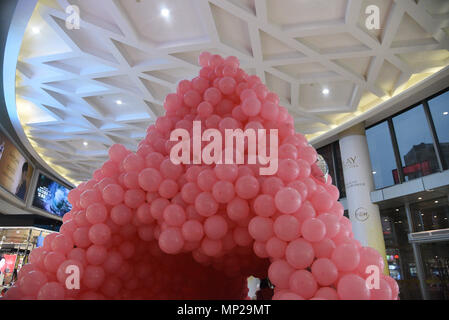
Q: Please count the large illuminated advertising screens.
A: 2